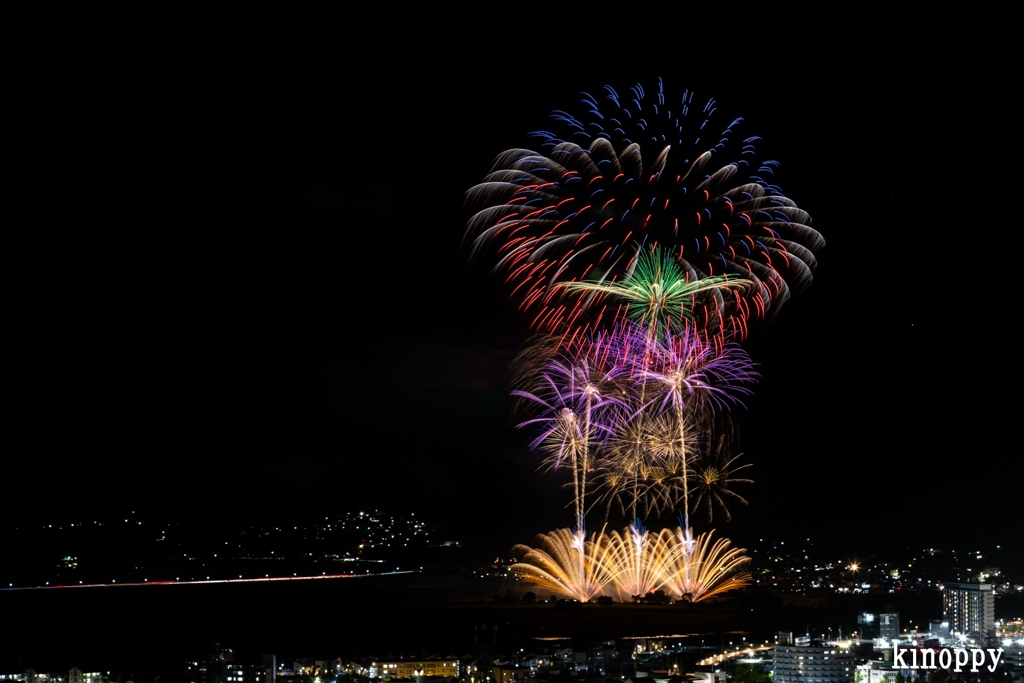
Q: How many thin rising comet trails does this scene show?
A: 4